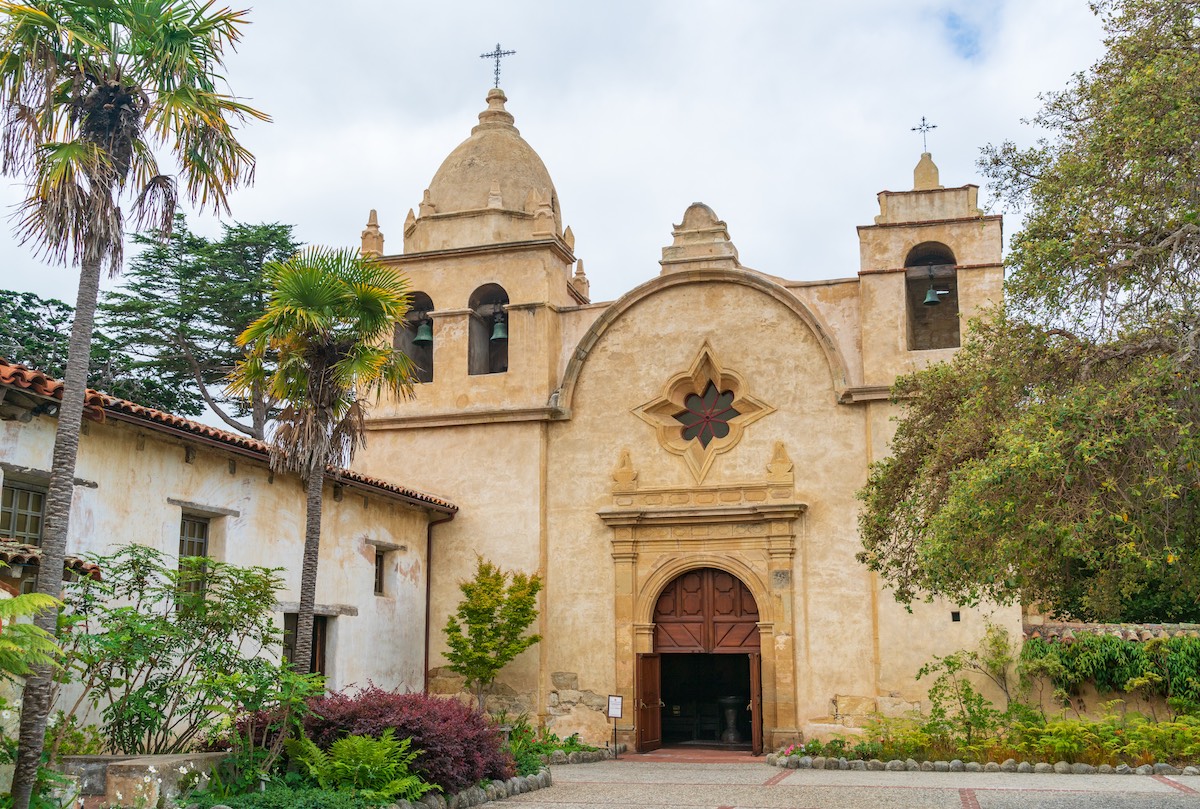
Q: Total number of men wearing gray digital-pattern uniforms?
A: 0